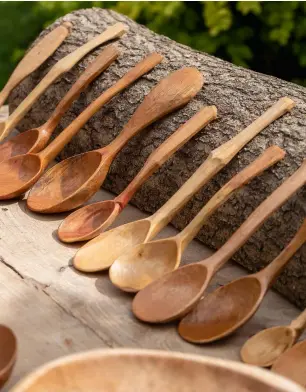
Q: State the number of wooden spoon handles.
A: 11